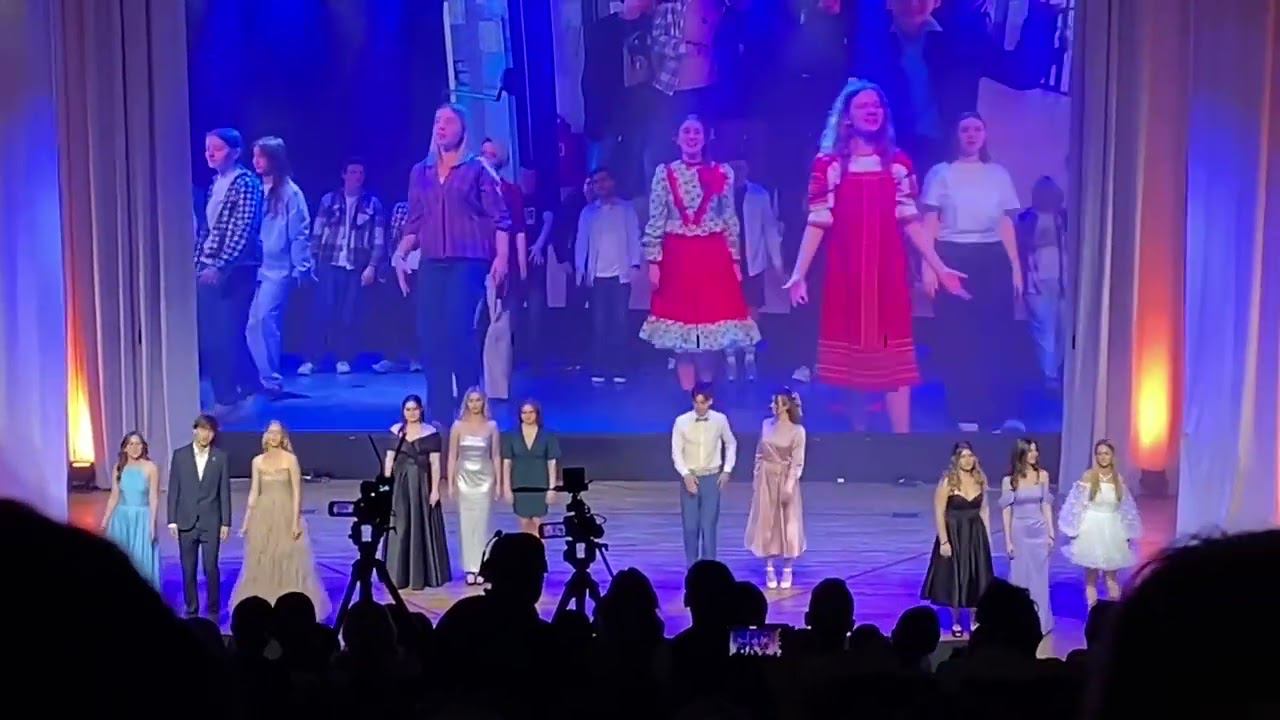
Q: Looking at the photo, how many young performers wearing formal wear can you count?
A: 11